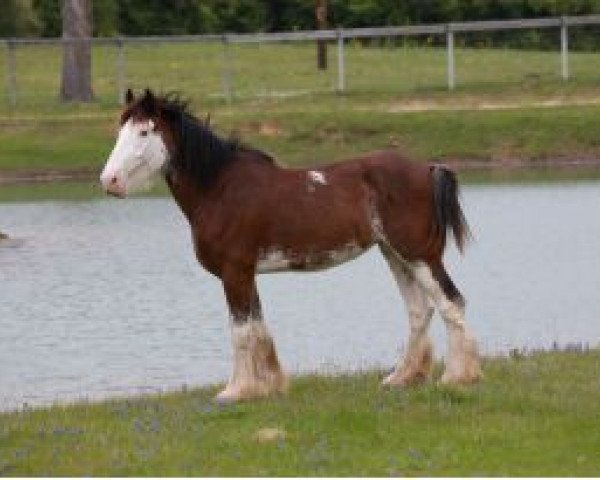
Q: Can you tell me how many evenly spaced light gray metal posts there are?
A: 6